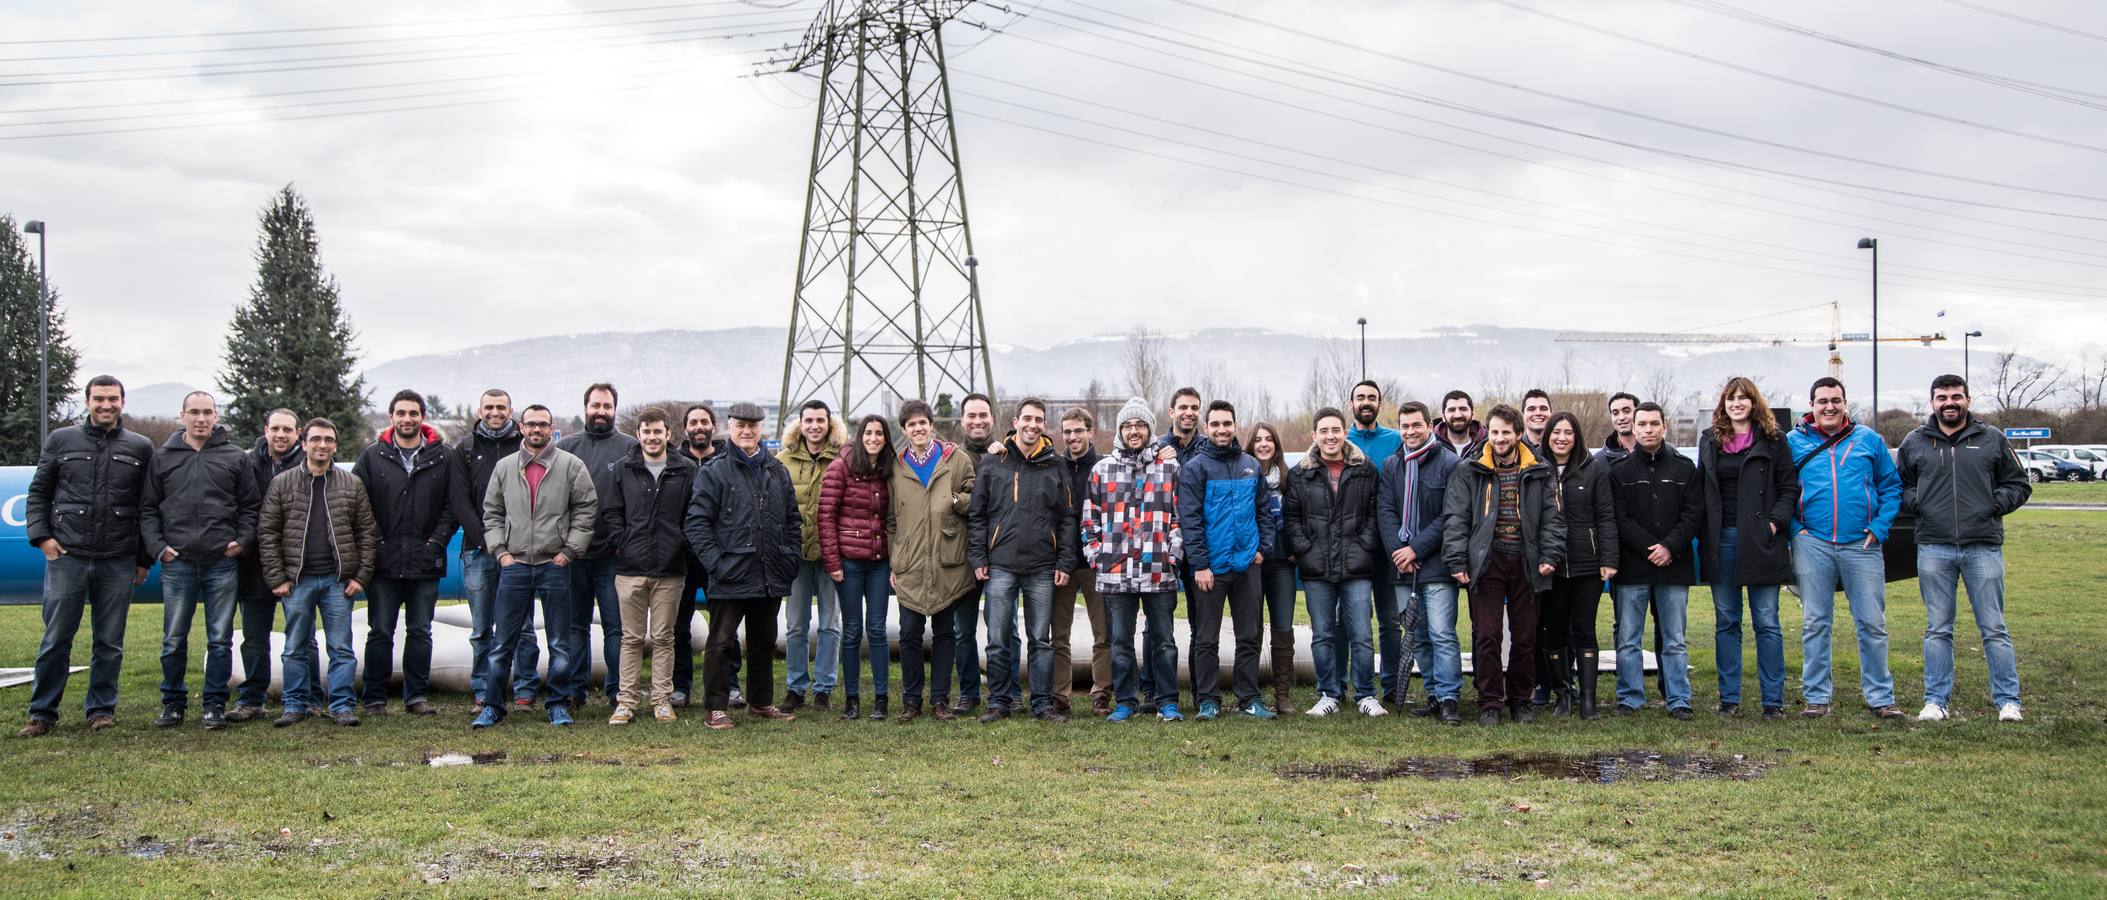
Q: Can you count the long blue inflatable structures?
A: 1